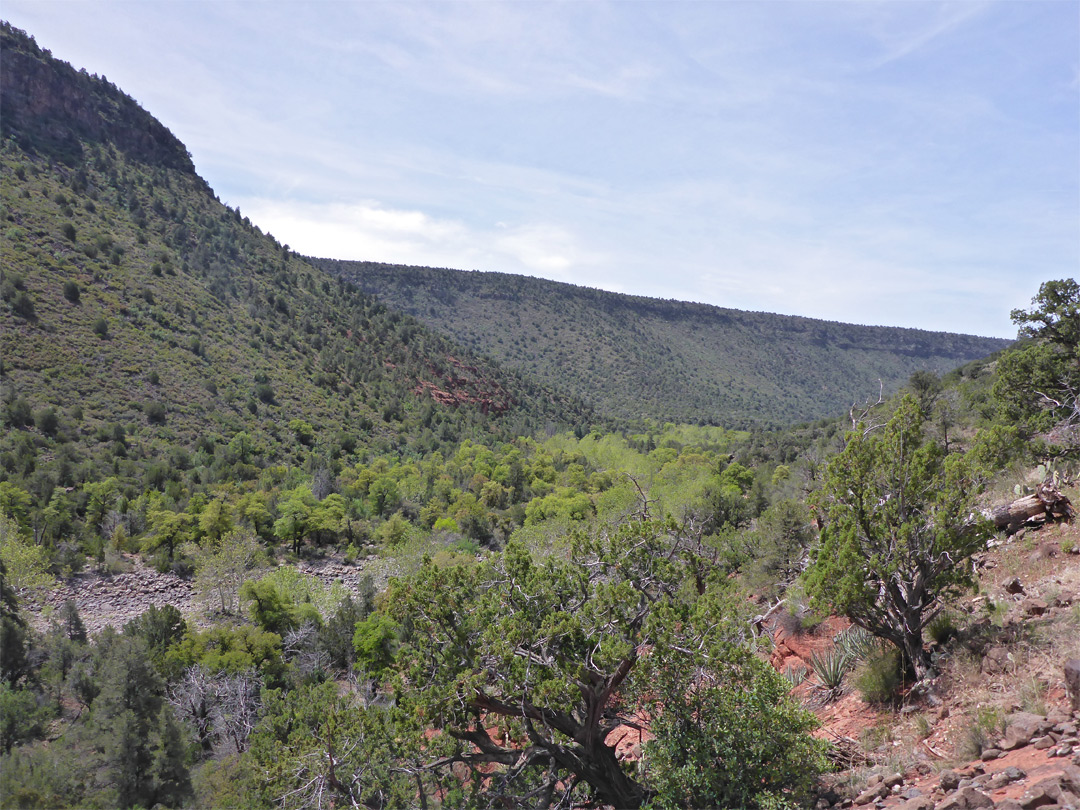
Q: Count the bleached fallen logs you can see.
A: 1